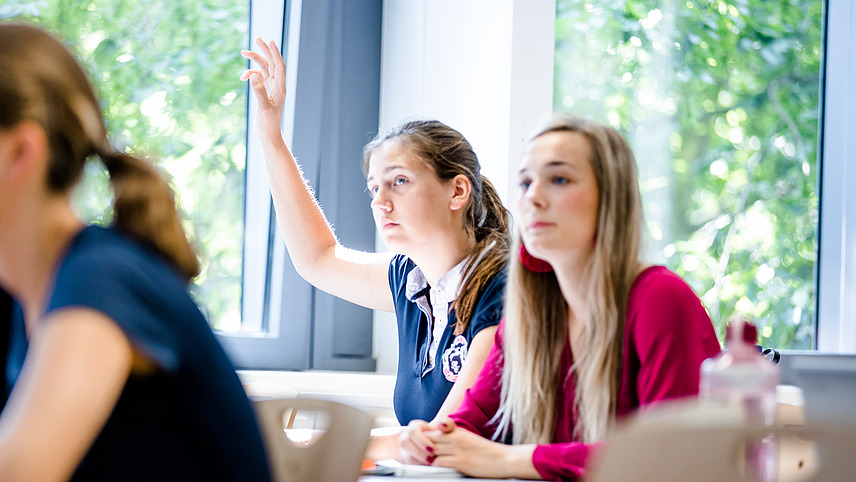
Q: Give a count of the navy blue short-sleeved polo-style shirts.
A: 1